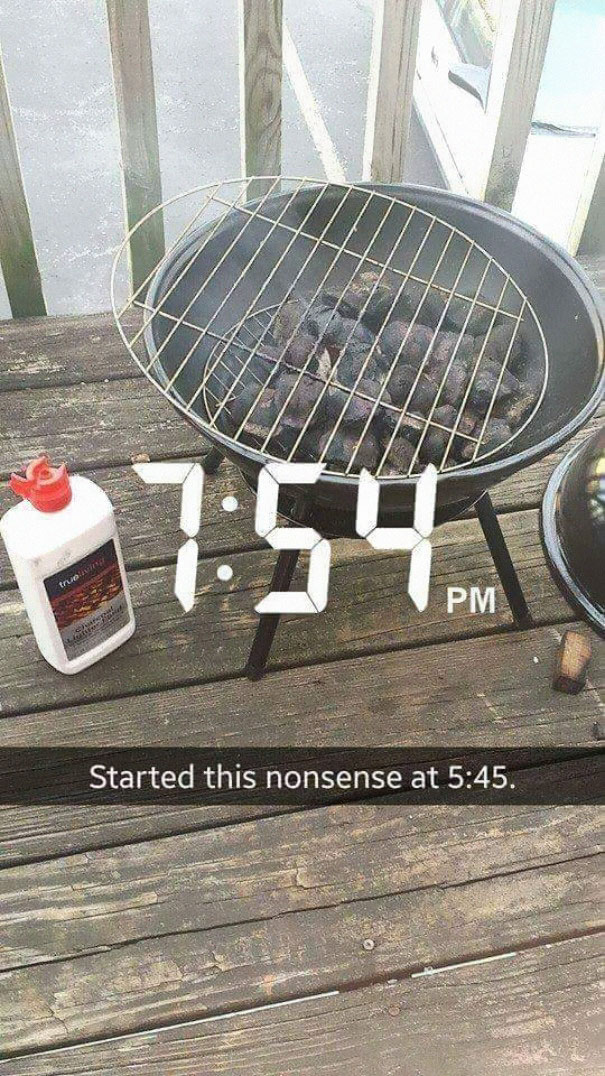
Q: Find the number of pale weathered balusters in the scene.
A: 6